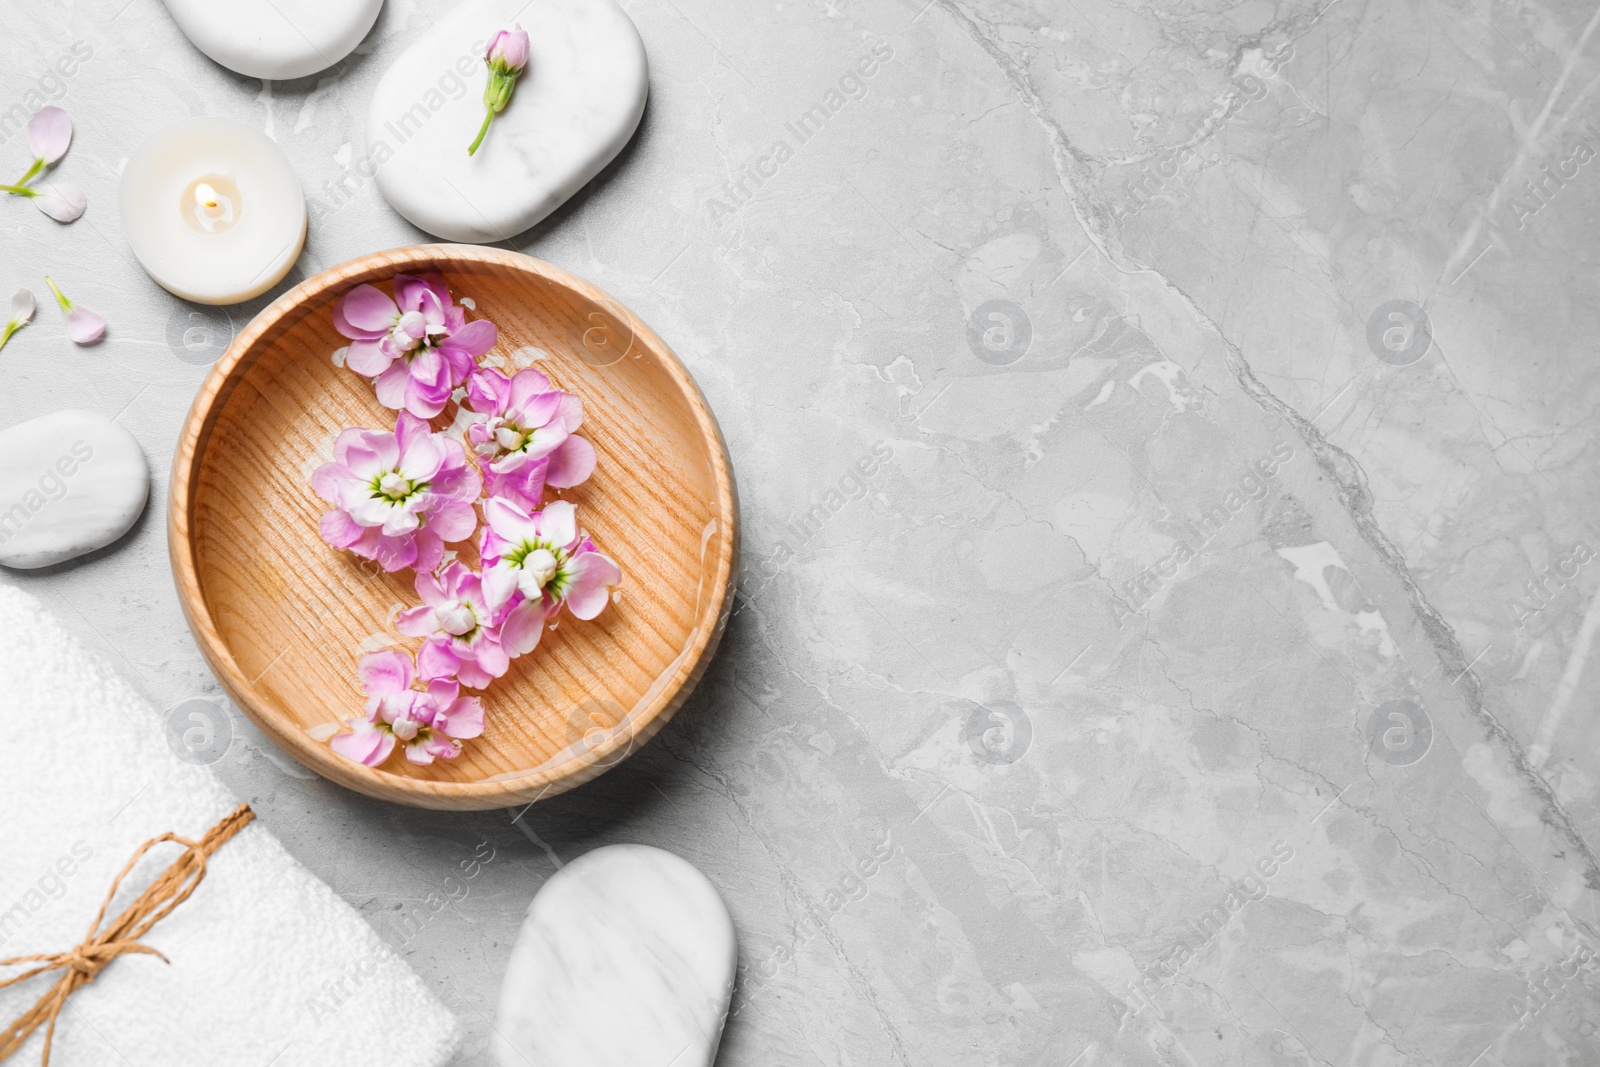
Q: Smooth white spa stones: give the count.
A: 4